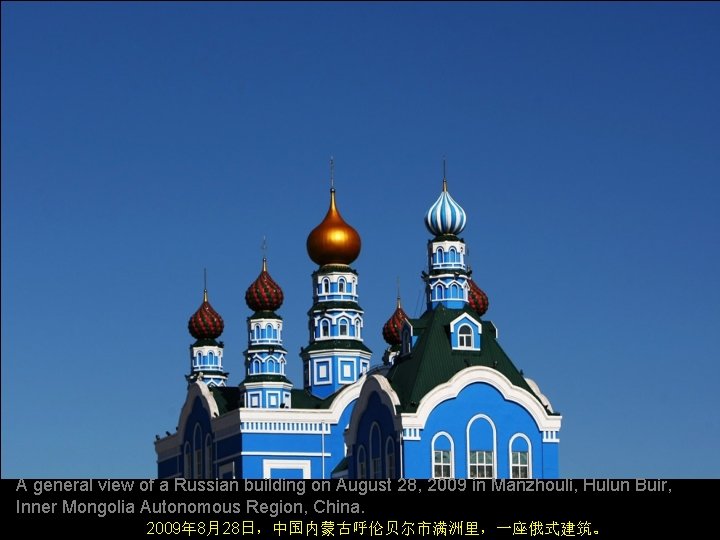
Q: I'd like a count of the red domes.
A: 4